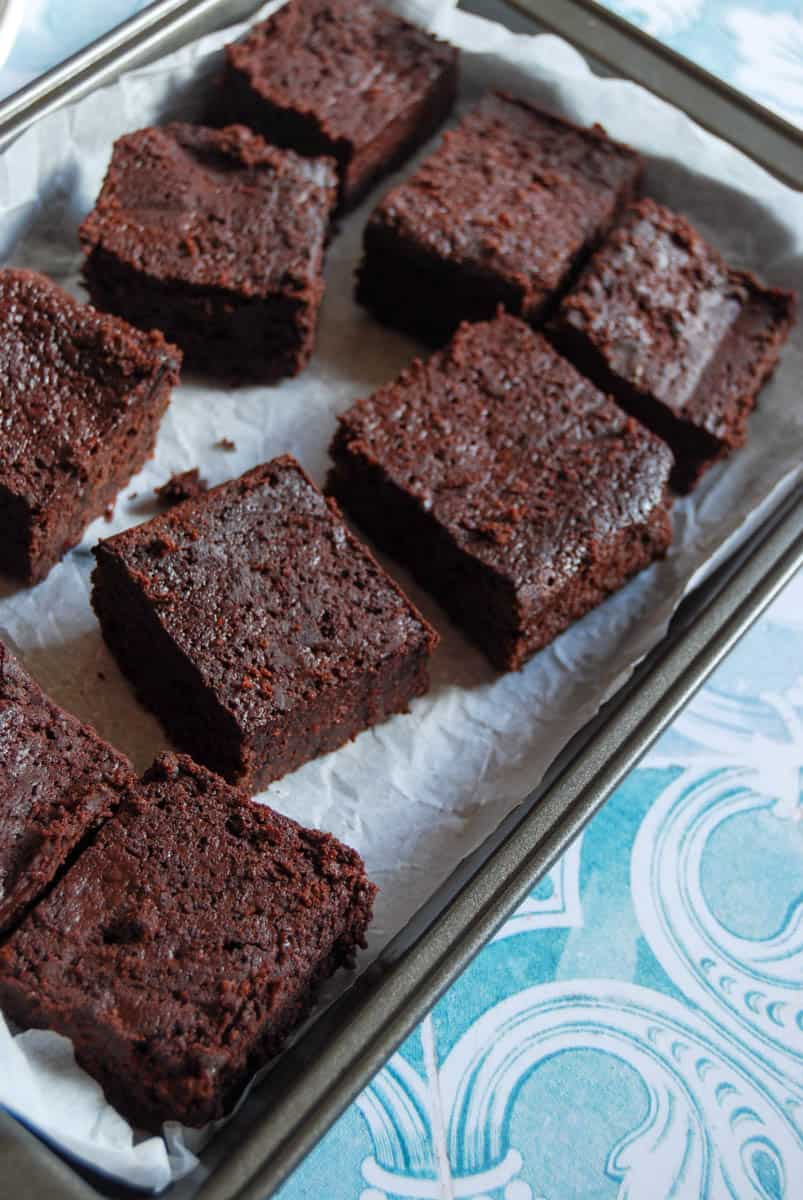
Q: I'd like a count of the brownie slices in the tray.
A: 9